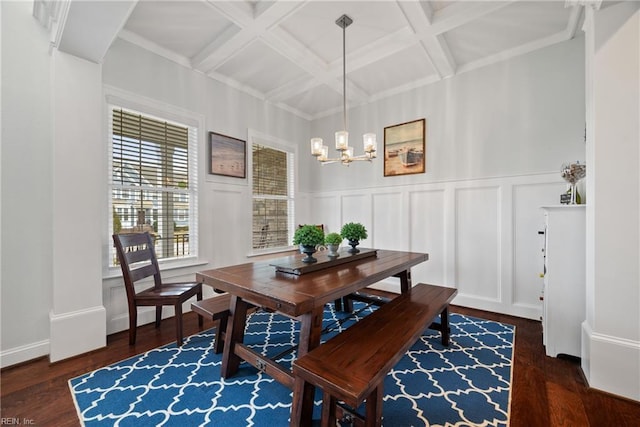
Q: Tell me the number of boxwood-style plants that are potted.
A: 3